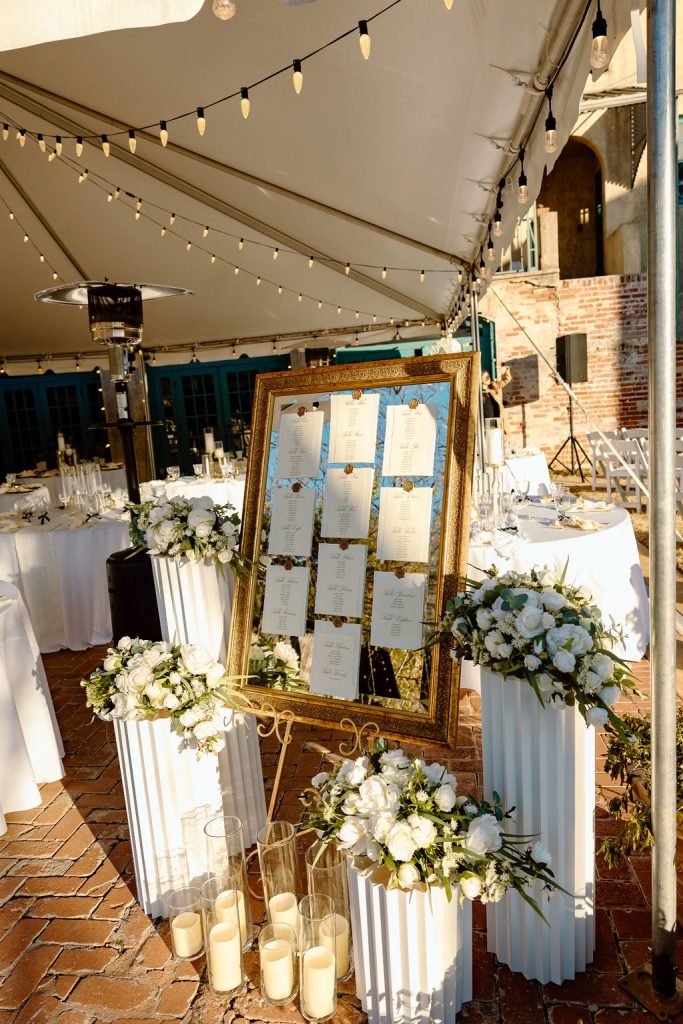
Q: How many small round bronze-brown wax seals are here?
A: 10